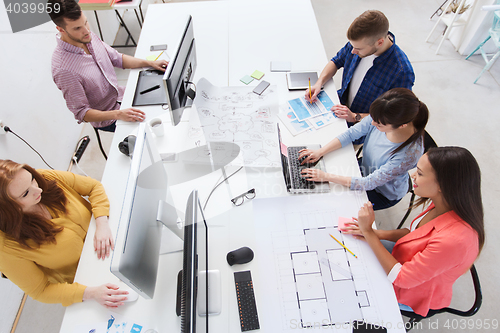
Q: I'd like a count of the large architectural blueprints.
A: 1